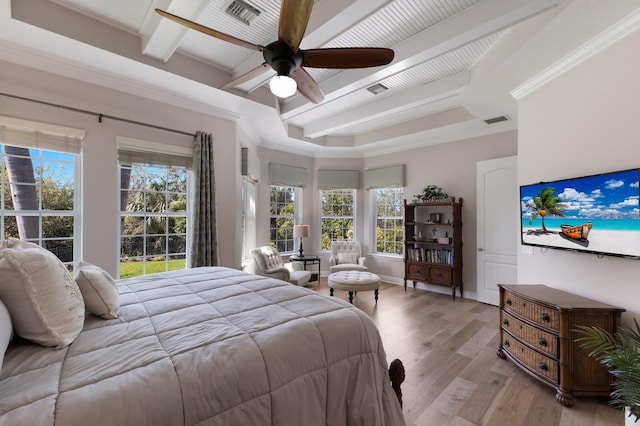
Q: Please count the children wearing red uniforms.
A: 0